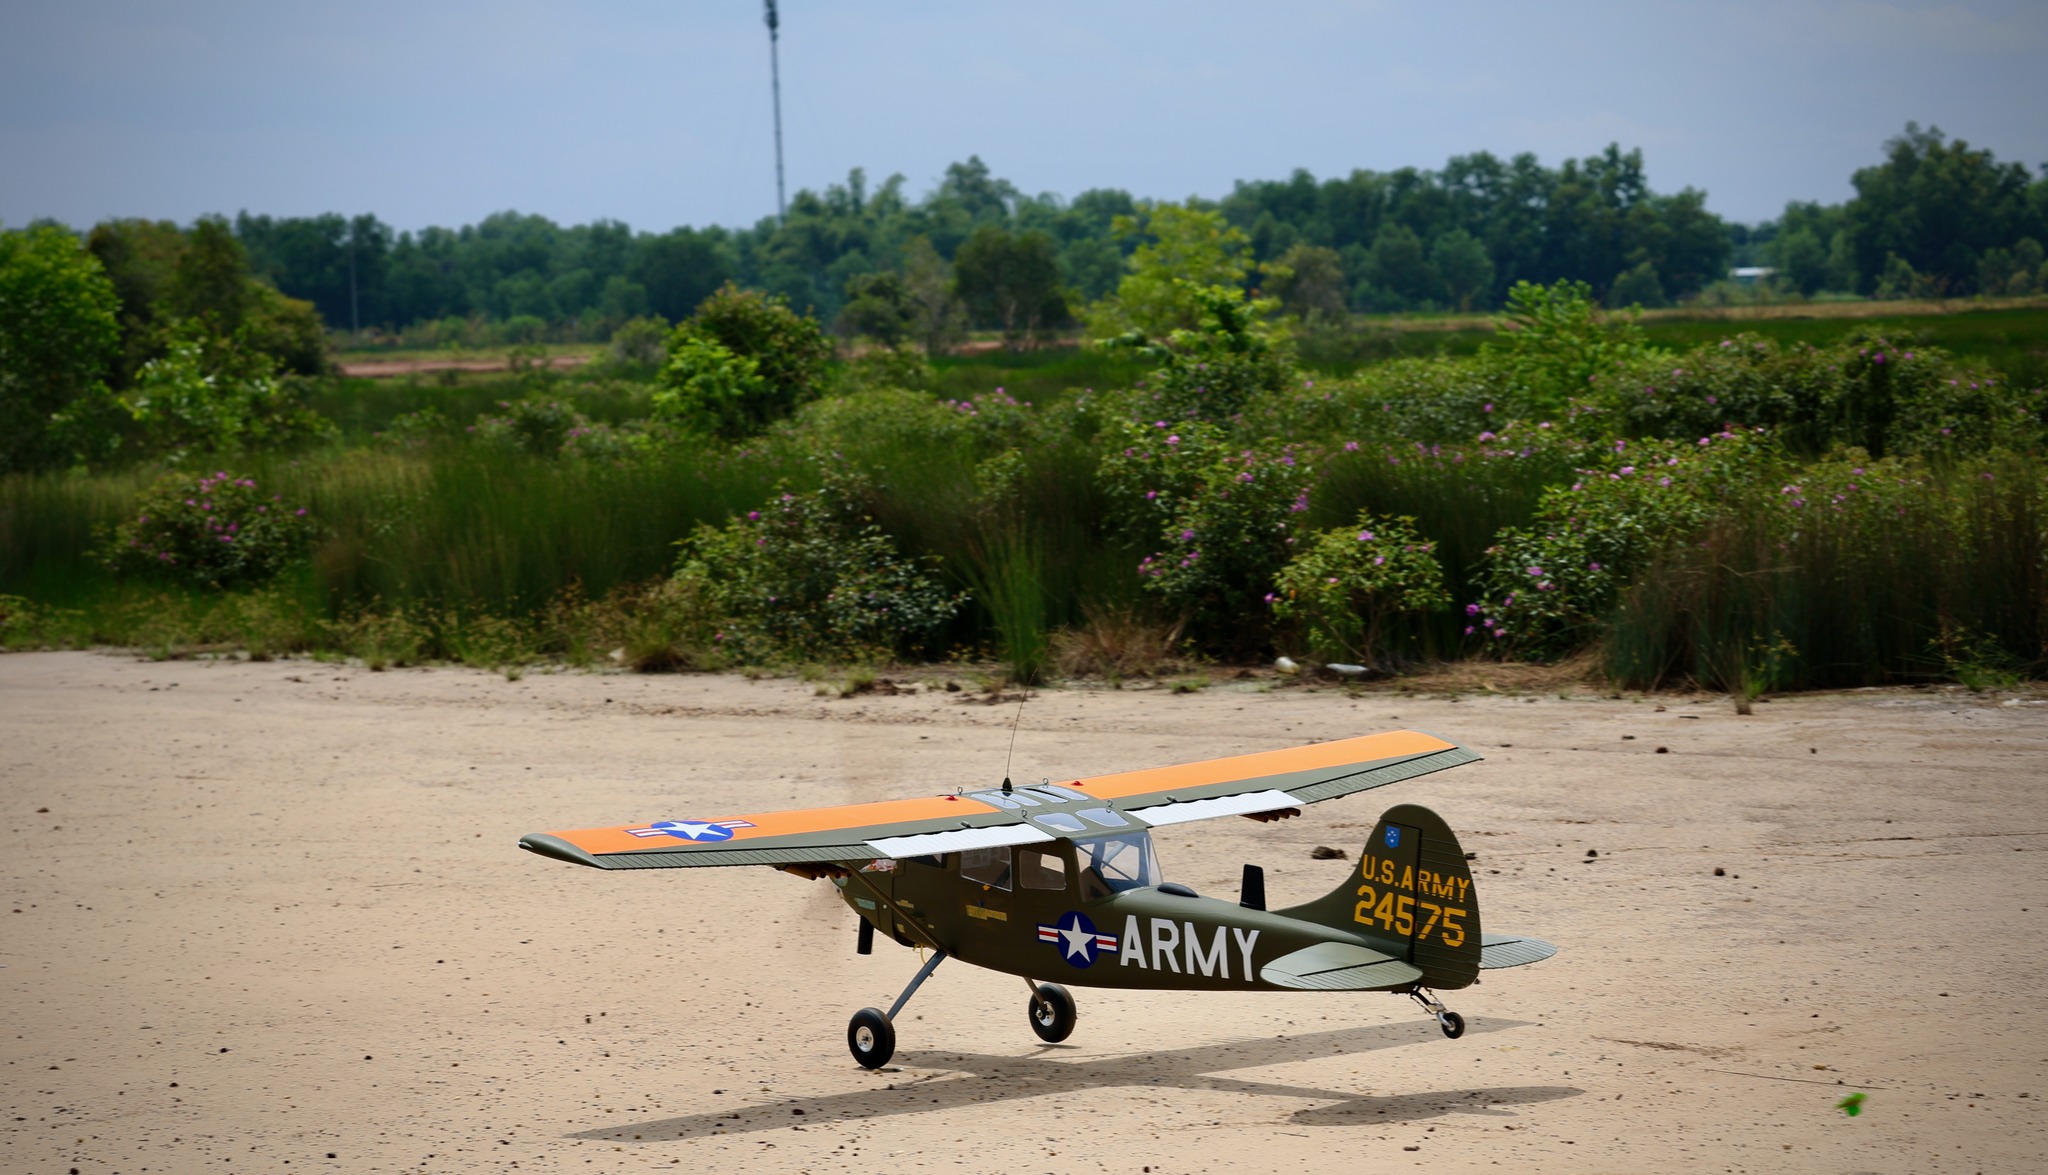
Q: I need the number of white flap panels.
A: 2